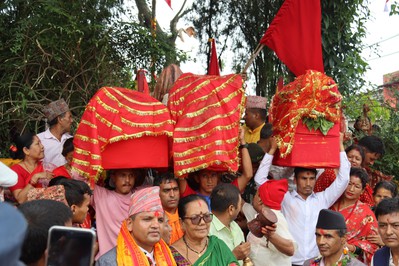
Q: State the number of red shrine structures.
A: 3